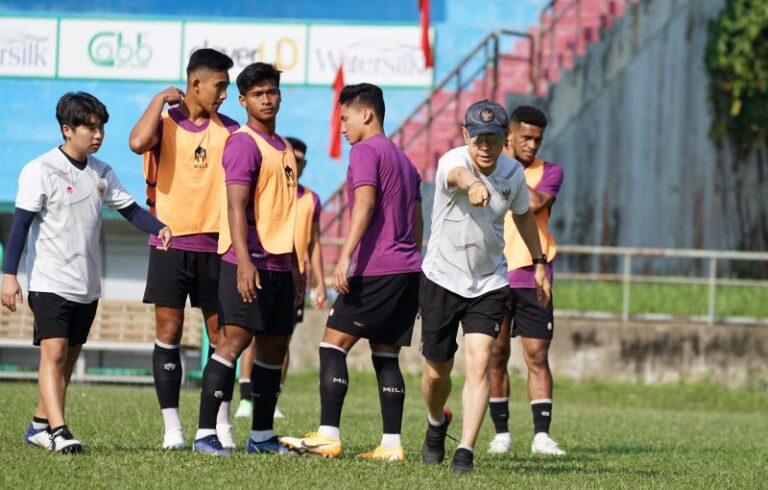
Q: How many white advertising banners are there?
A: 4